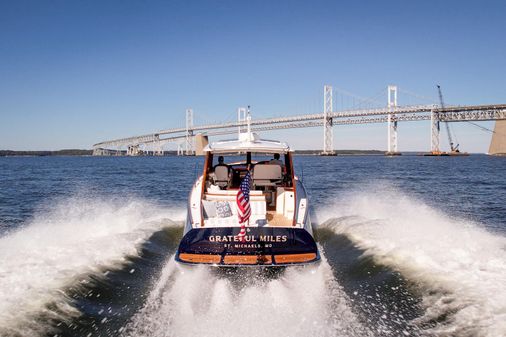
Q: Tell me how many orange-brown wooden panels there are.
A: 3